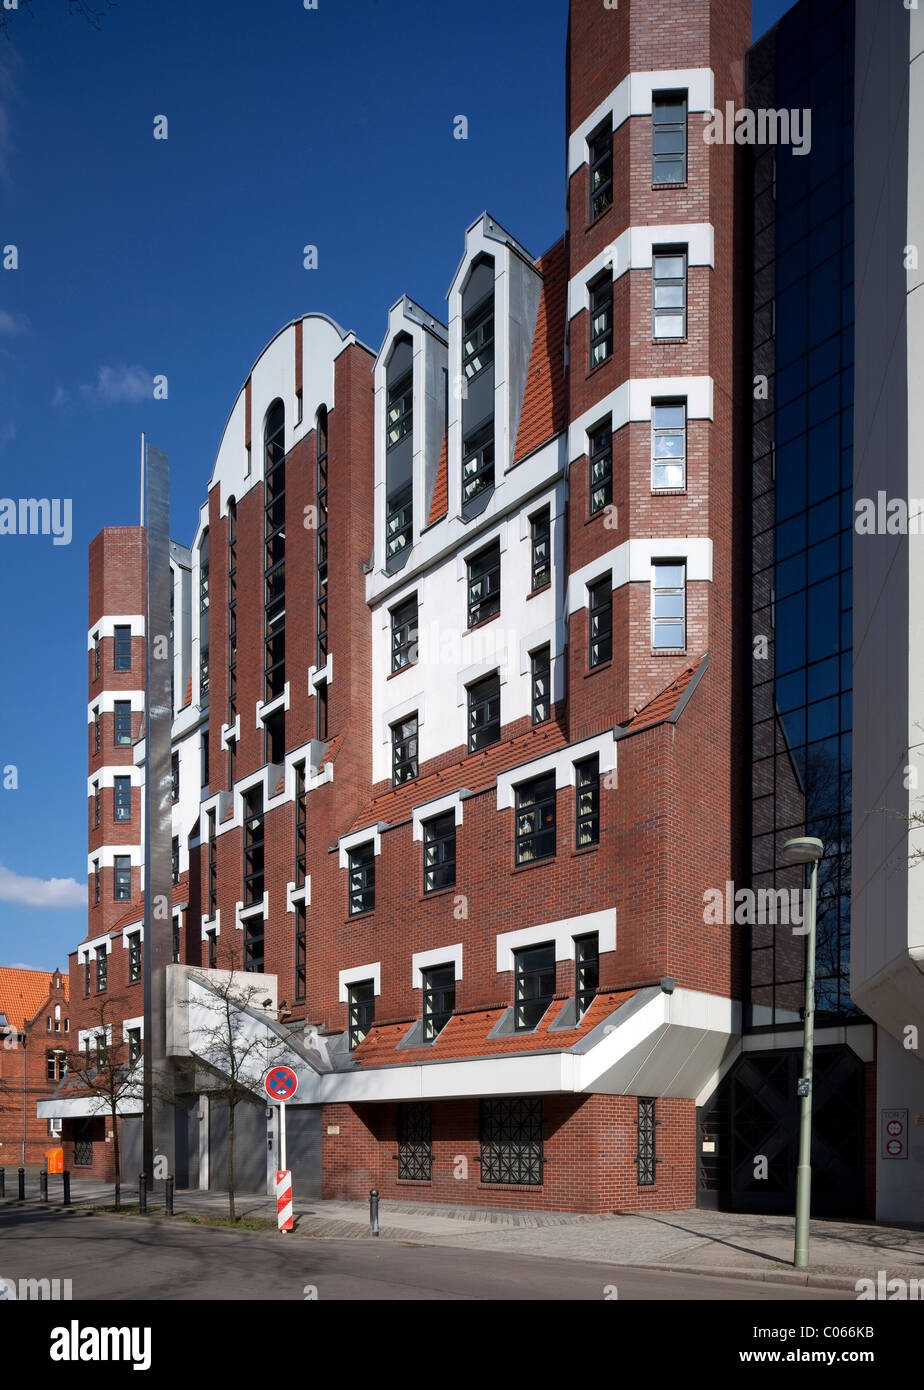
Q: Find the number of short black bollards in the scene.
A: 7